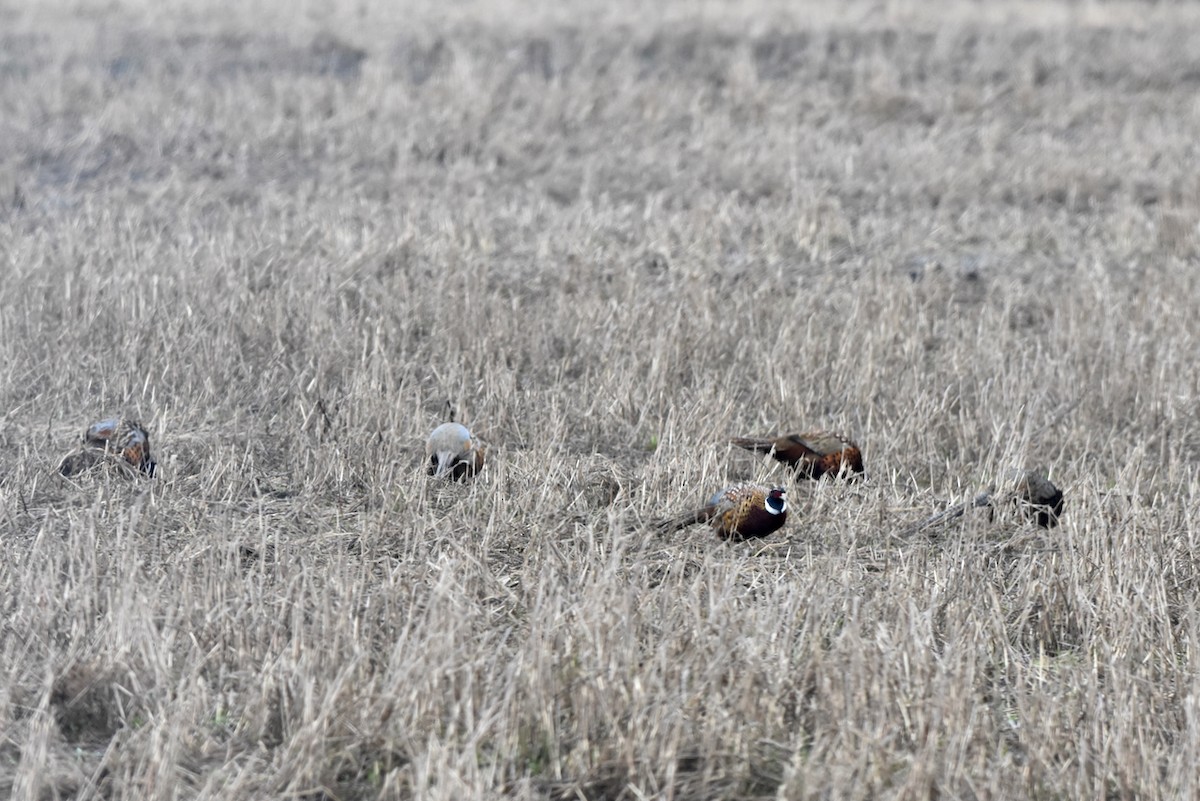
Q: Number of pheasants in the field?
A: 5